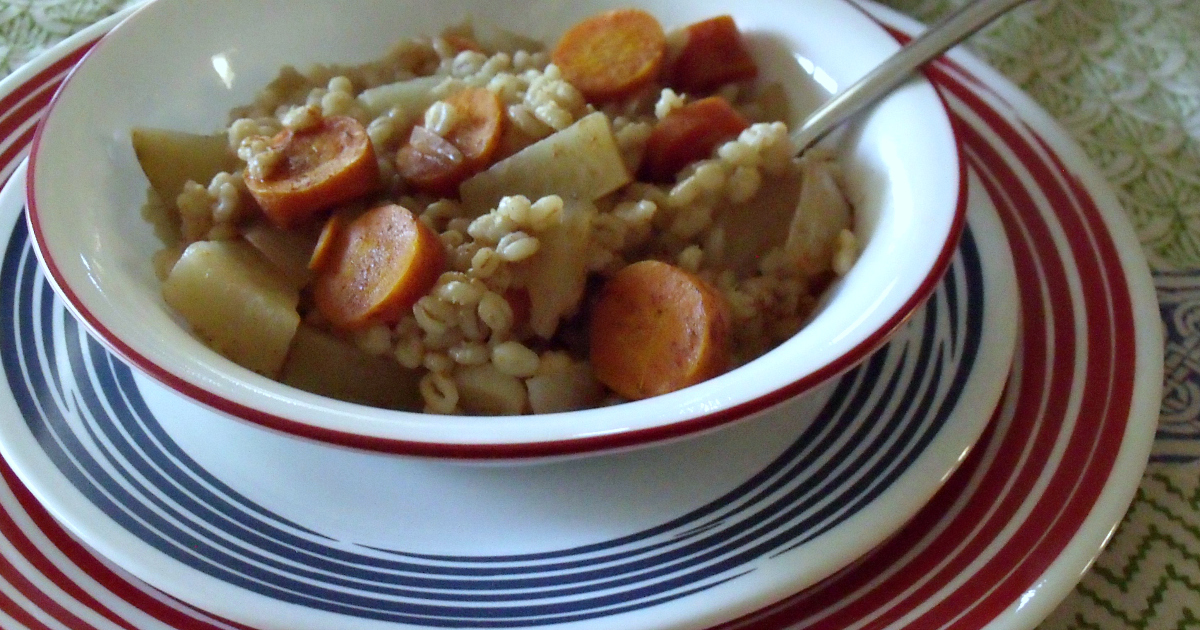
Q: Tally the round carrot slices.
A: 5